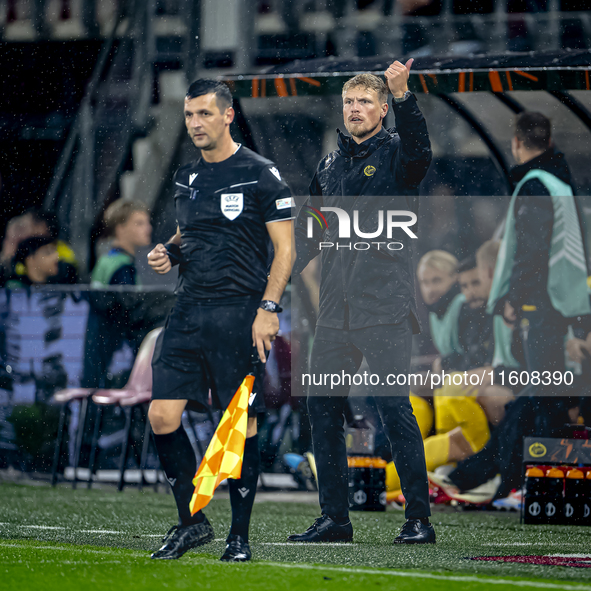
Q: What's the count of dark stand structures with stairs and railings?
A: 1